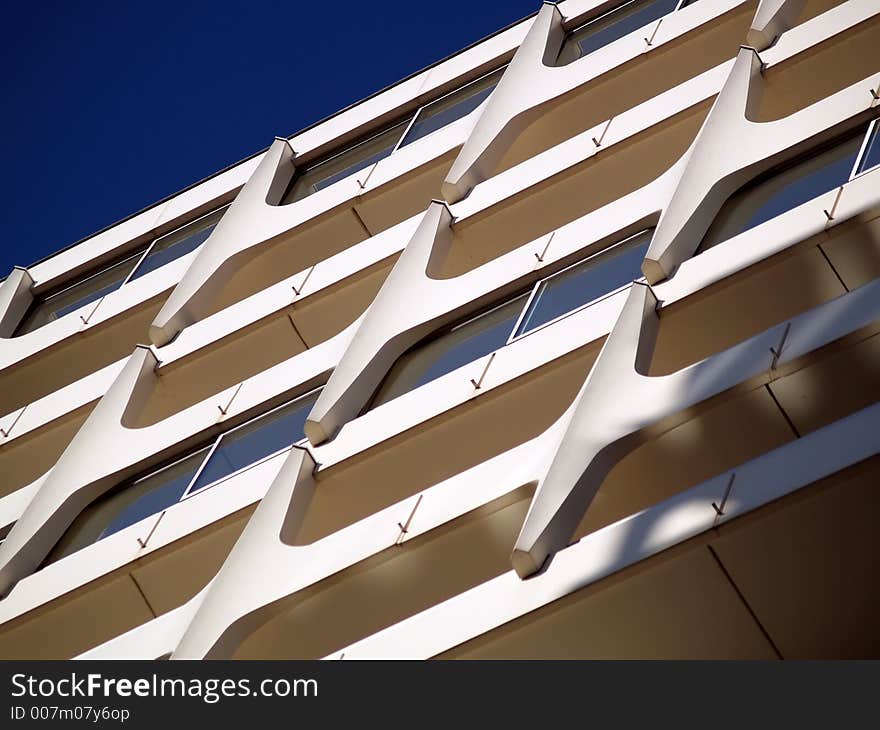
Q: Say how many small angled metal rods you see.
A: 15